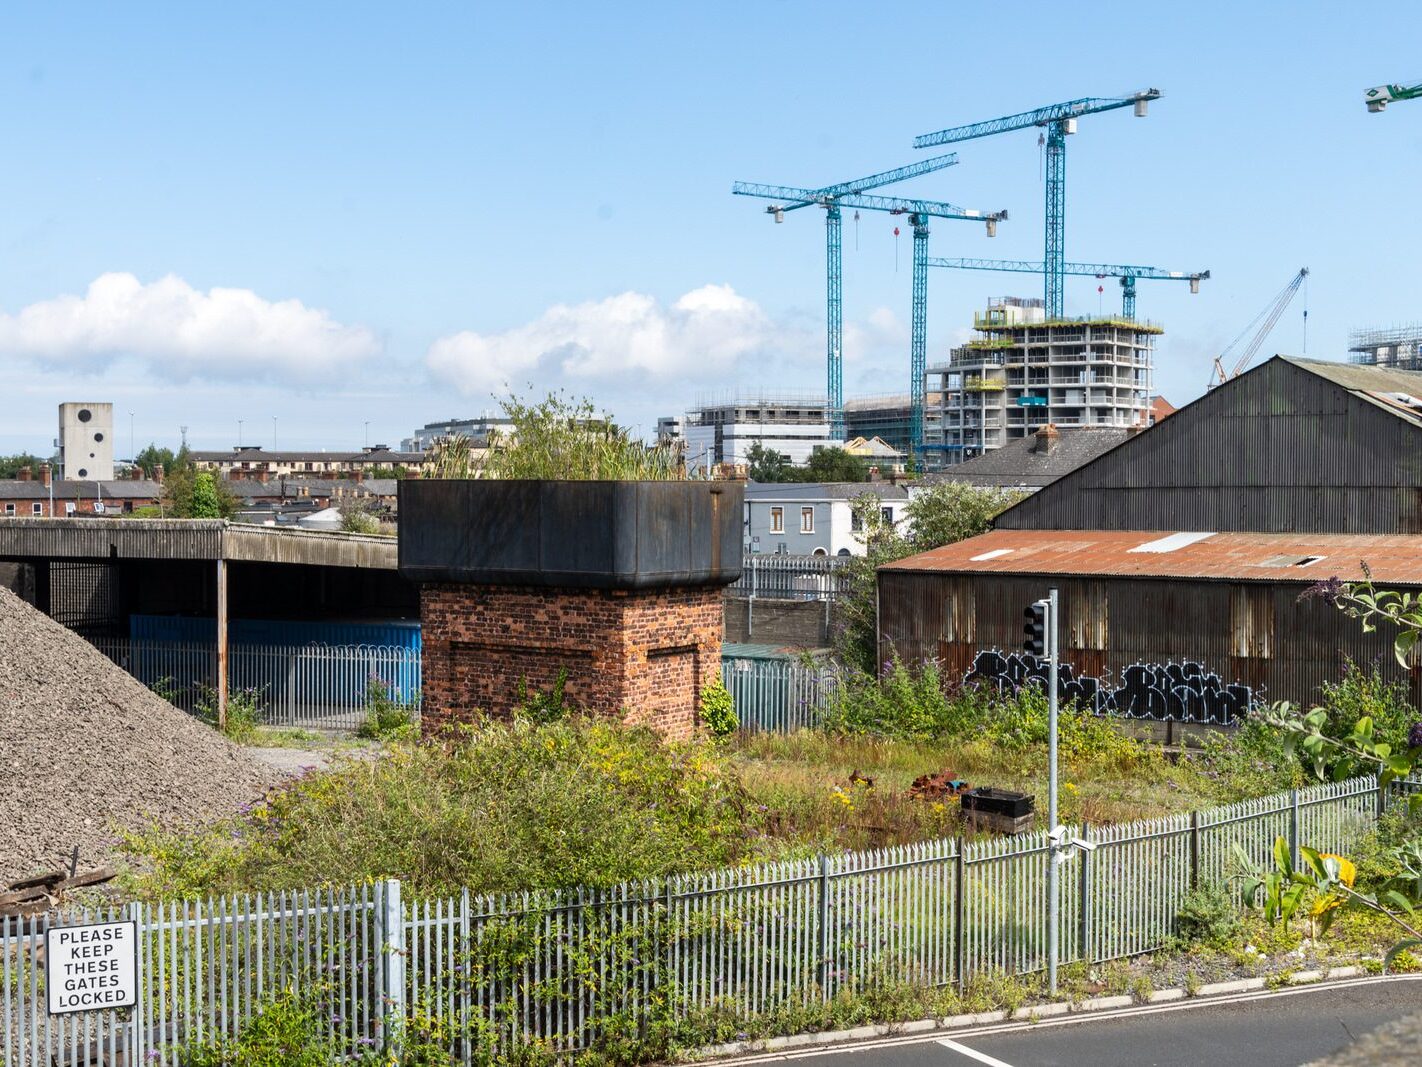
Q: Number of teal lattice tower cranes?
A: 4